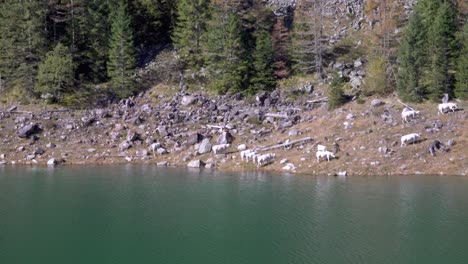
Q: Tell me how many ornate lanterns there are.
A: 0